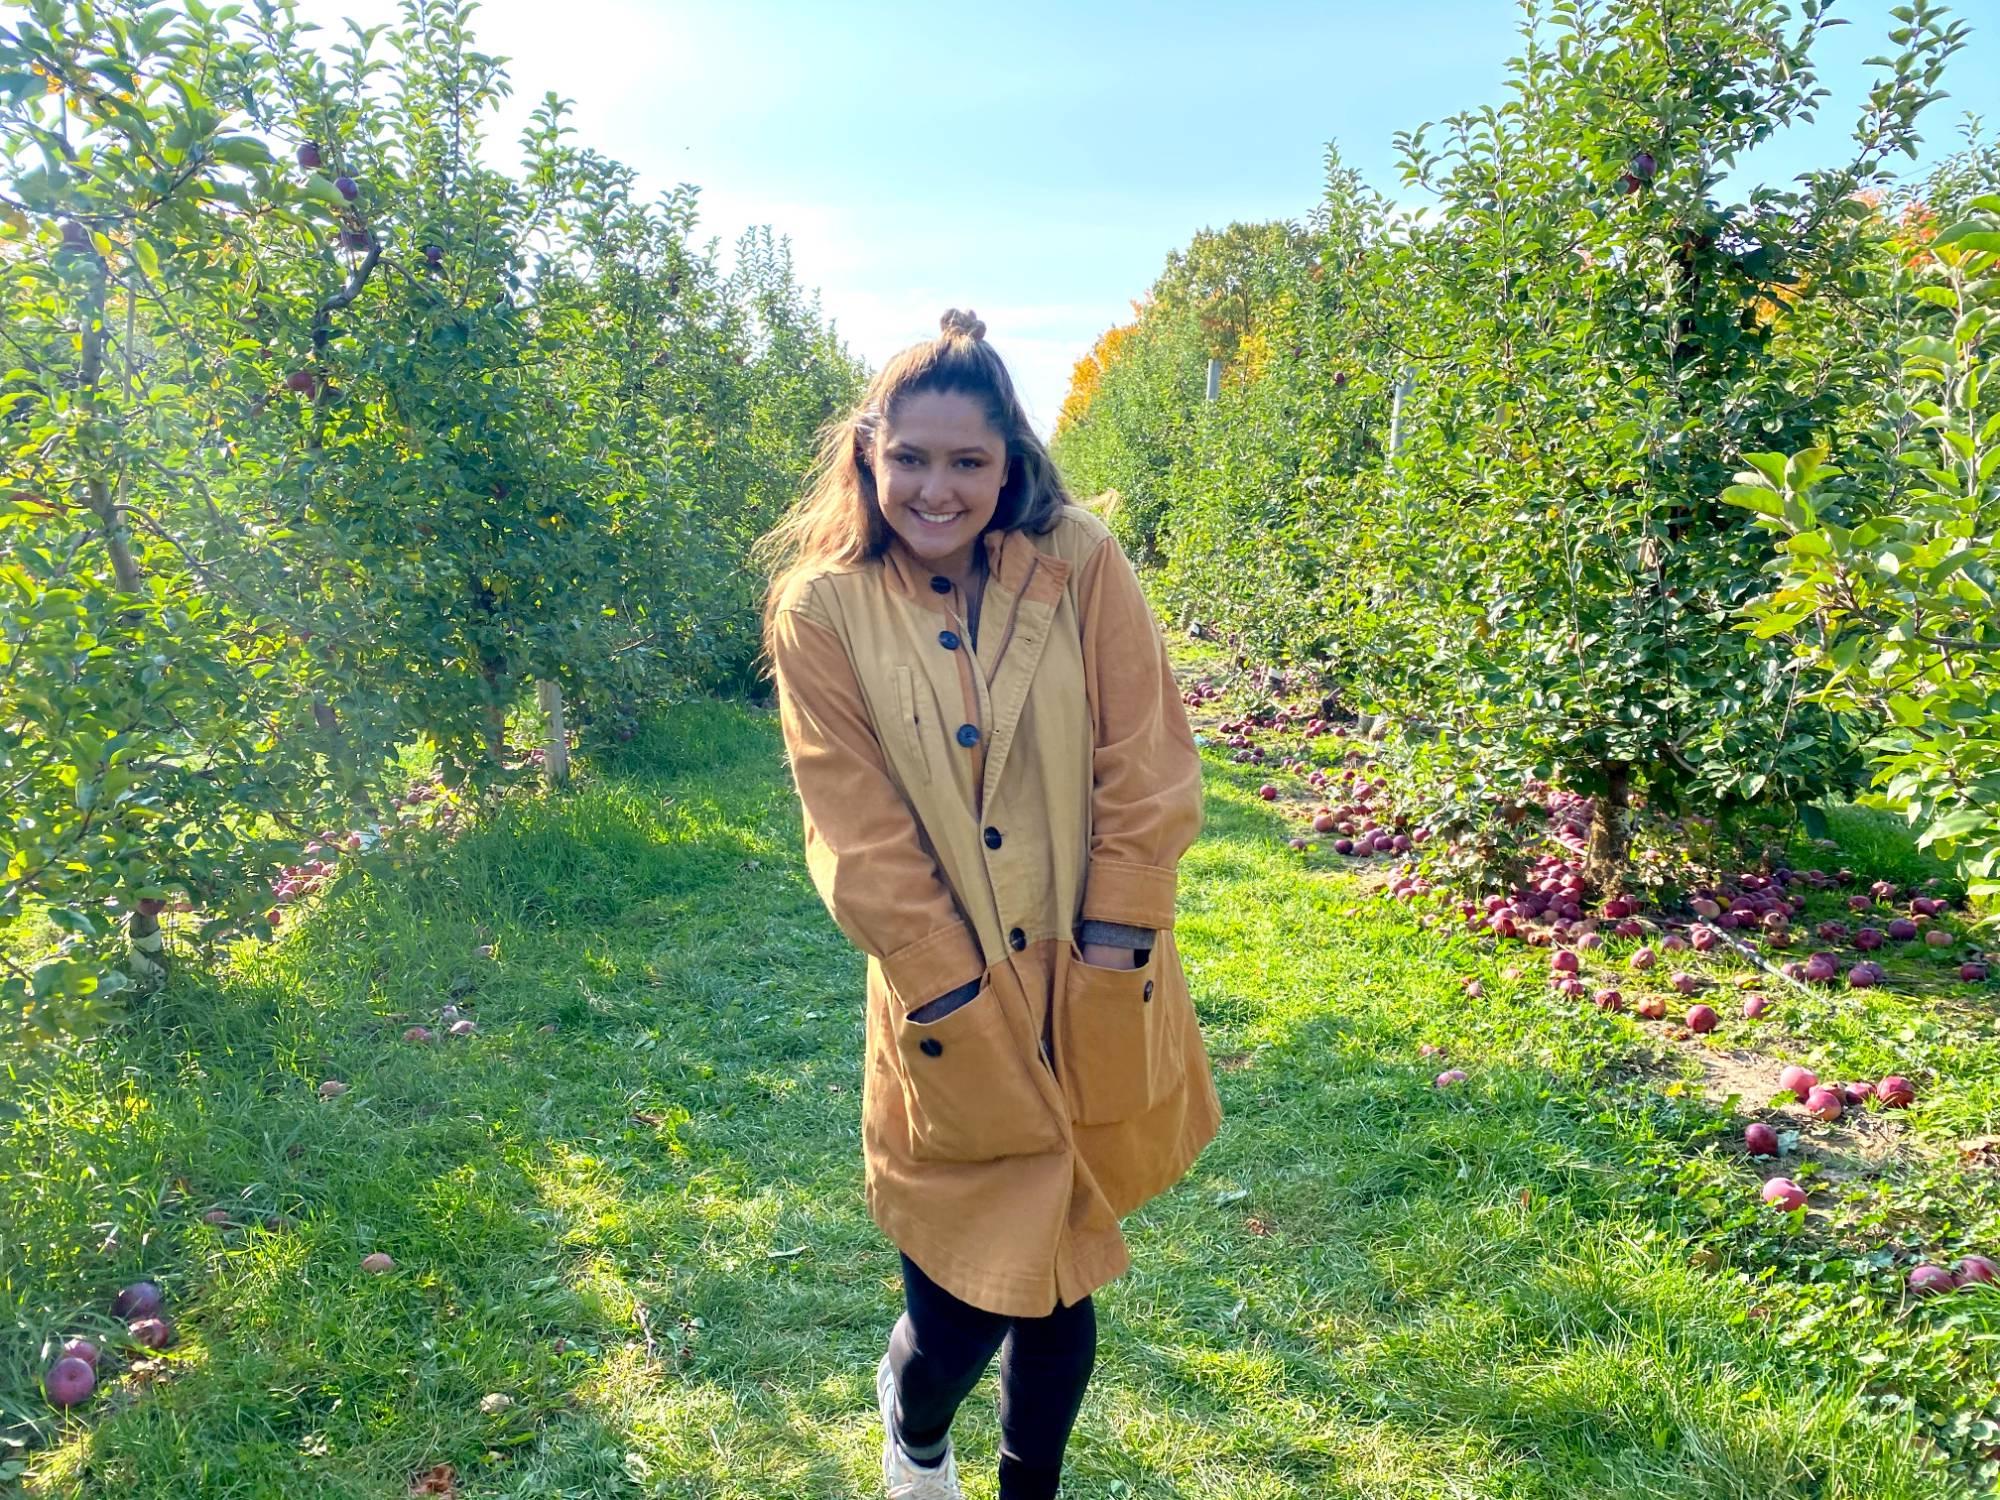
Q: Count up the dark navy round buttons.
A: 7